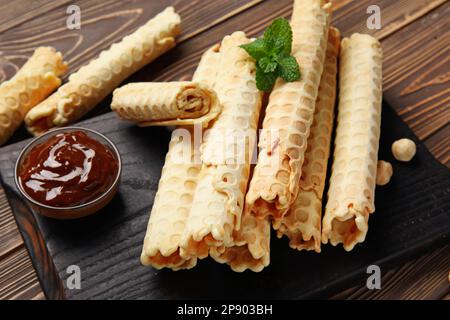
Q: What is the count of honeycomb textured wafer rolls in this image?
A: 9